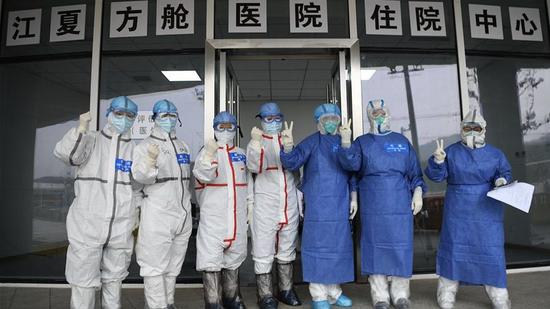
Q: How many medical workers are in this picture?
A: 7